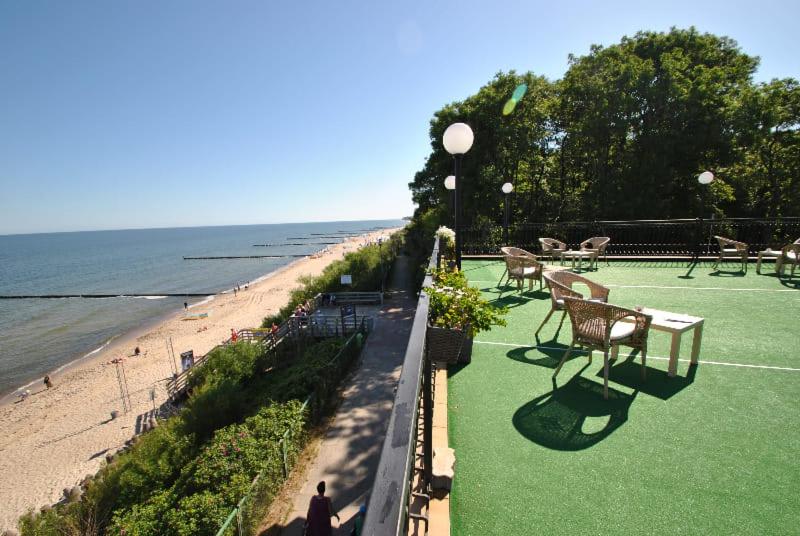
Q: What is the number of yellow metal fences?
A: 0